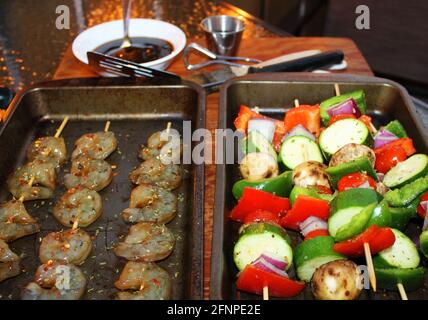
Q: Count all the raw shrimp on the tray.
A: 14